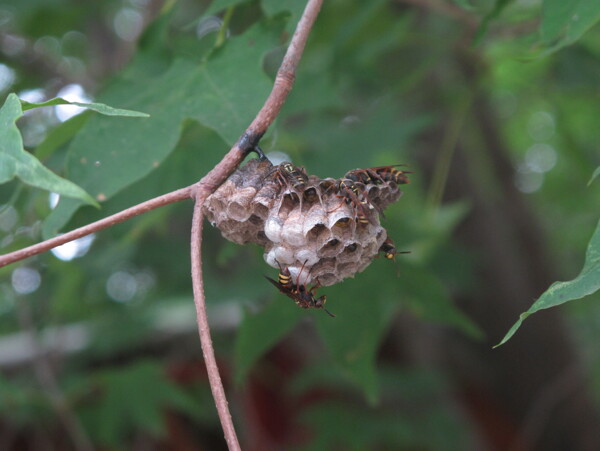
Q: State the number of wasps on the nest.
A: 5